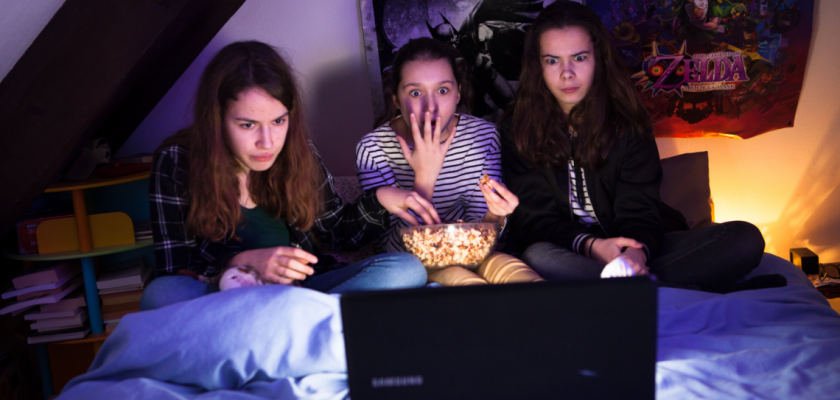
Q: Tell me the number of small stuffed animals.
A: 2